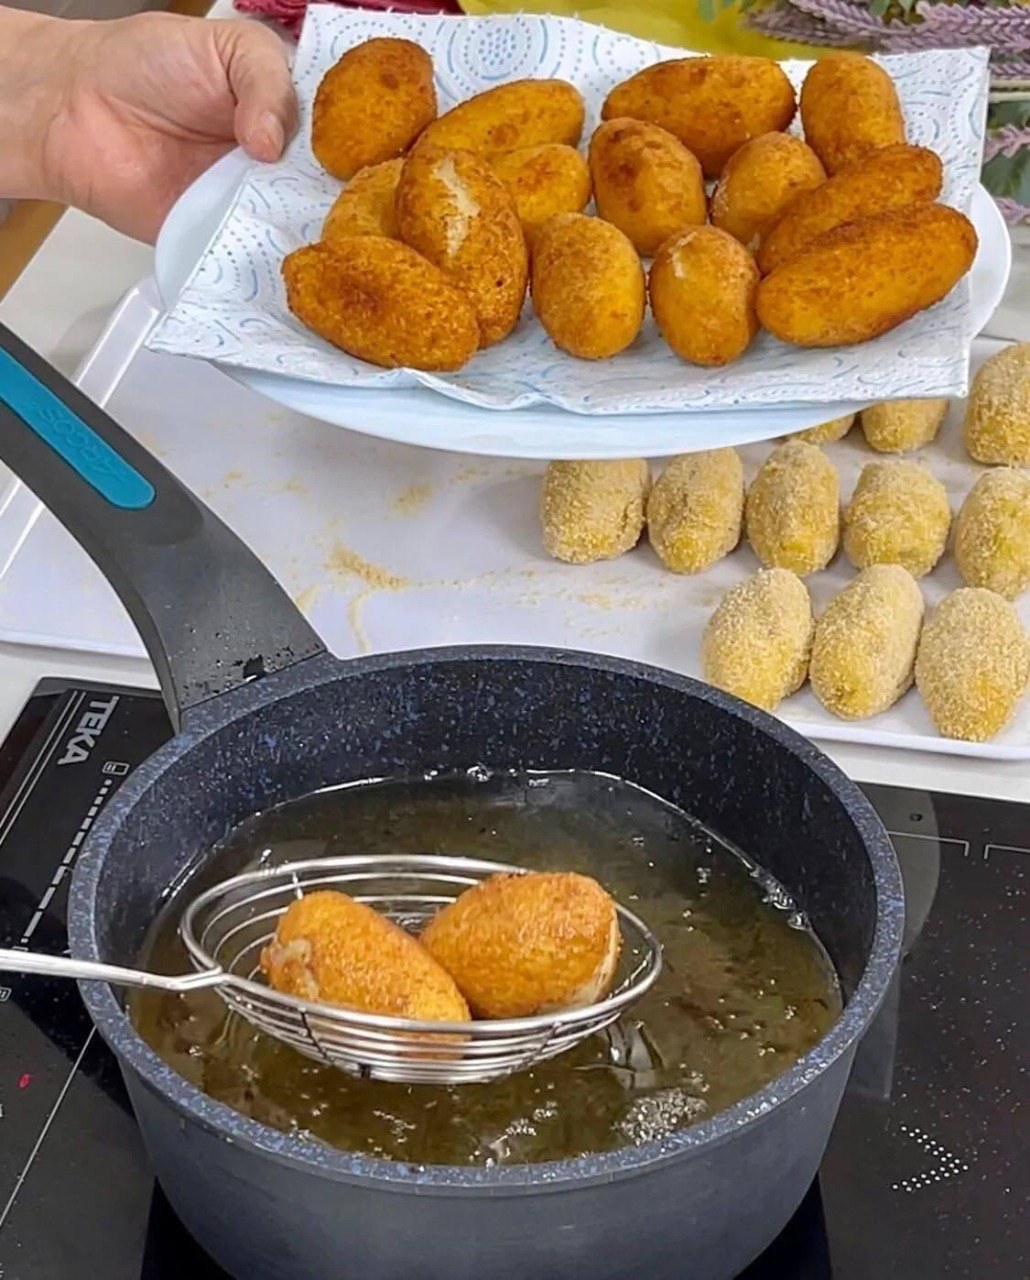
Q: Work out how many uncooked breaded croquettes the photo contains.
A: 11